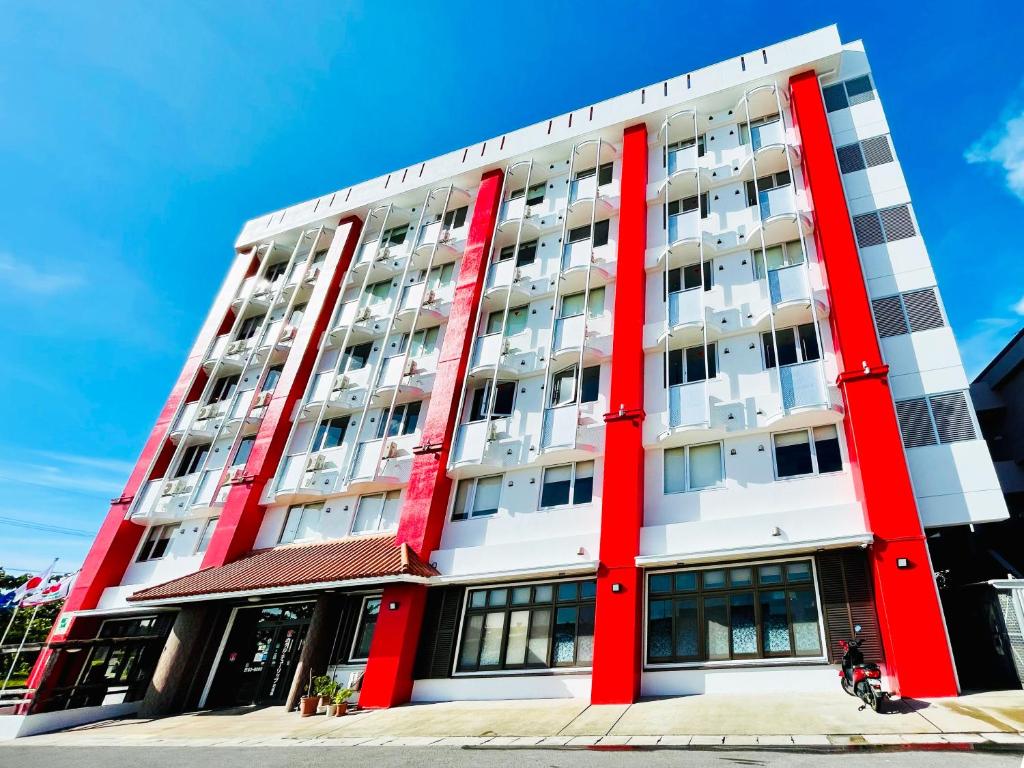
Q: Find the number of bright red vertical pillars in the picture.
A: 5